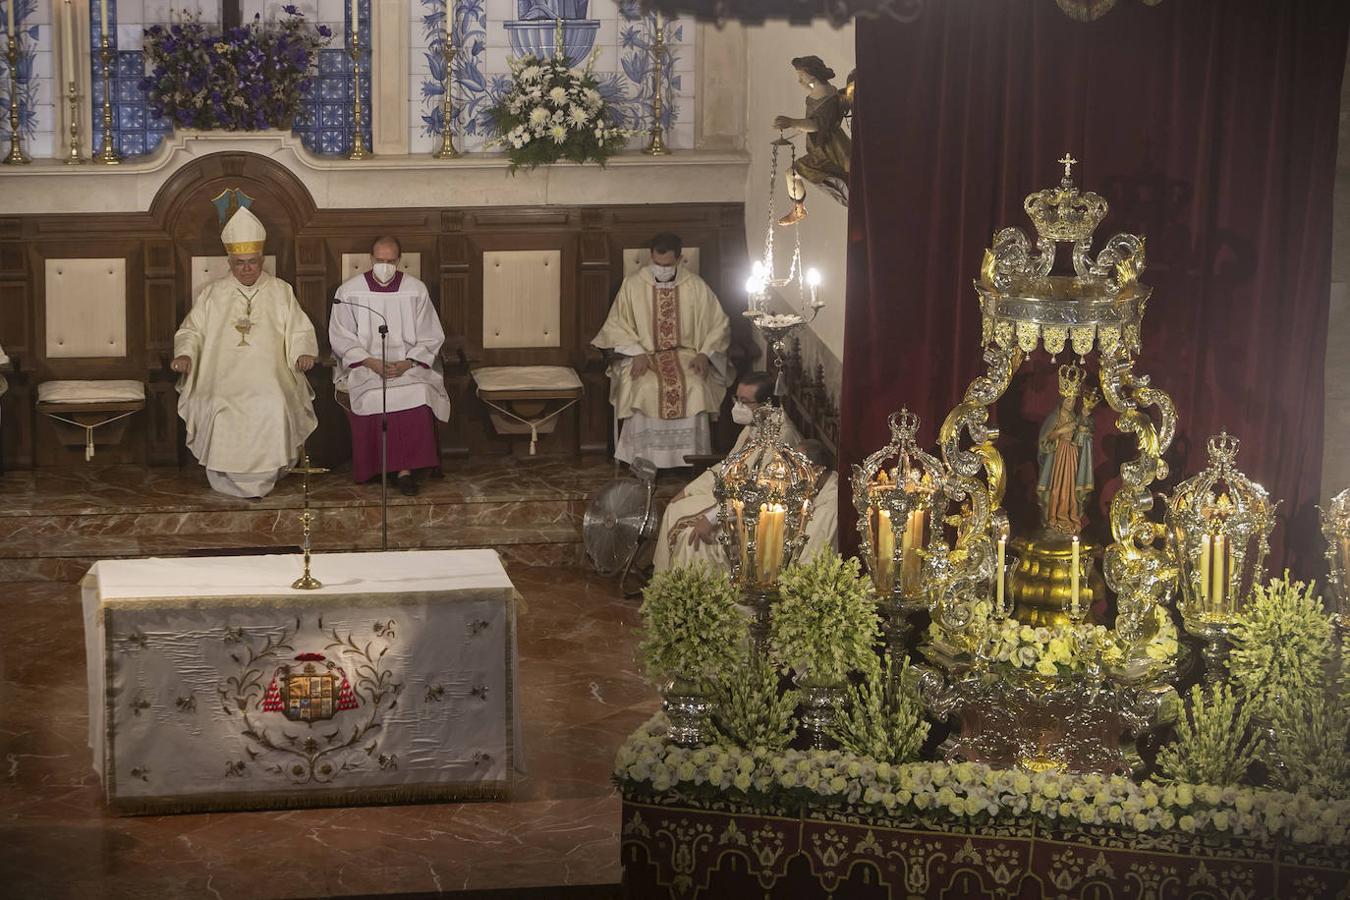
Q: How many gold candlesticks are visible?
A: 6